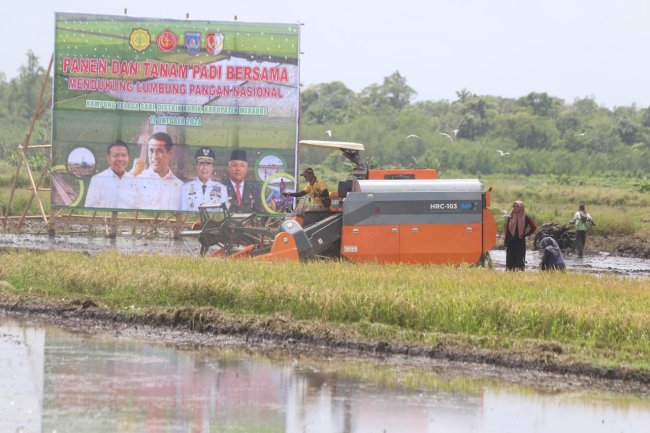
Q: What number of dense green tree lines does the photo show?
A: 1